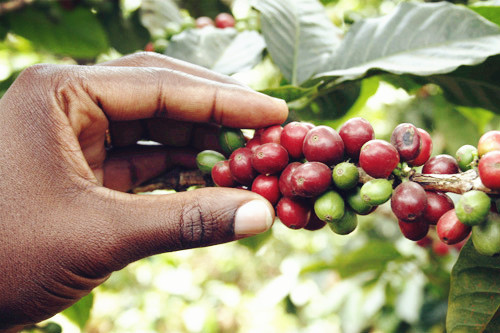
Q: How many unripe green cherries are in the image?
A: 10